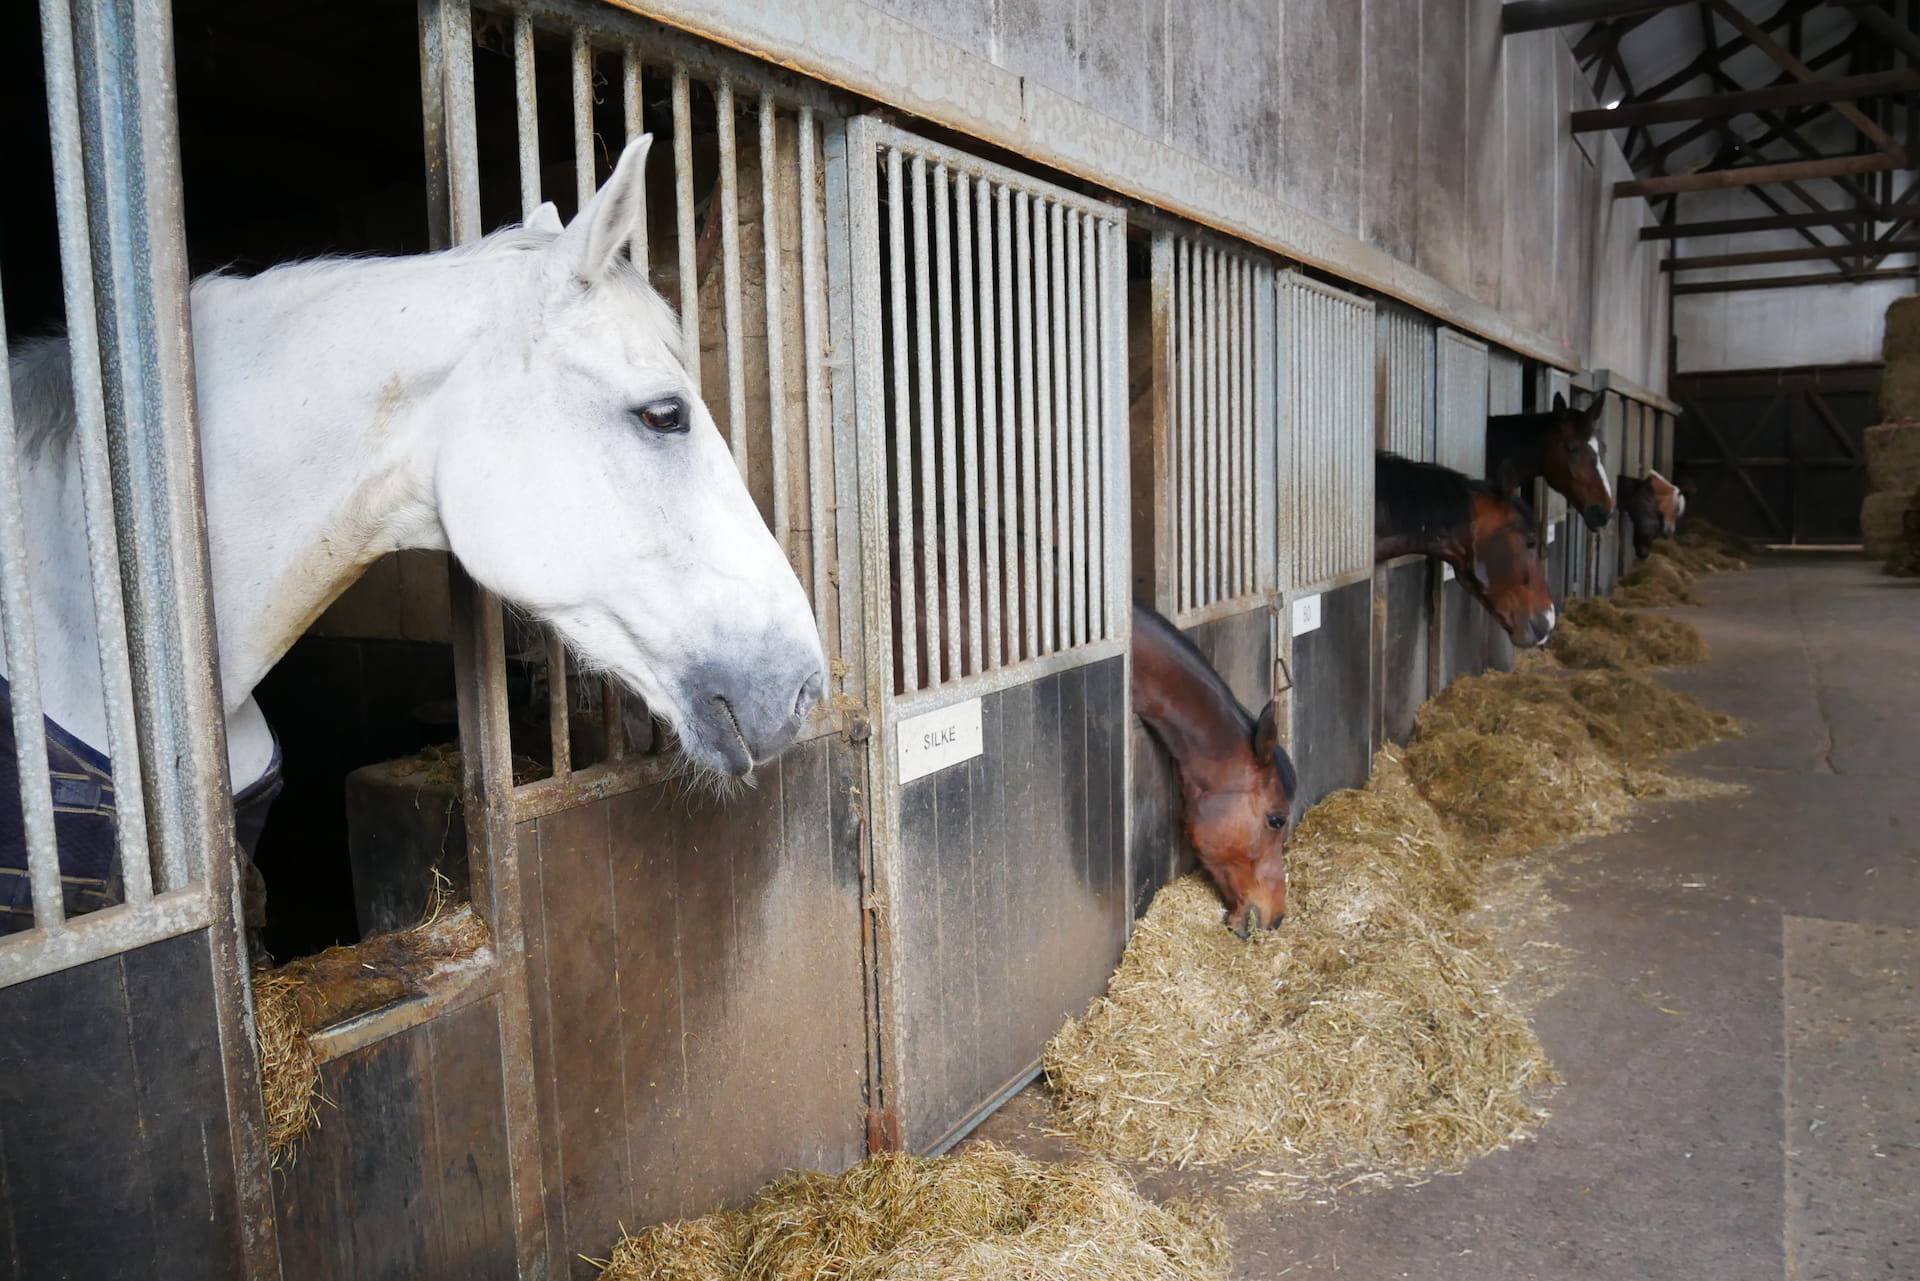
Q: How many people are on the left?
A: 0